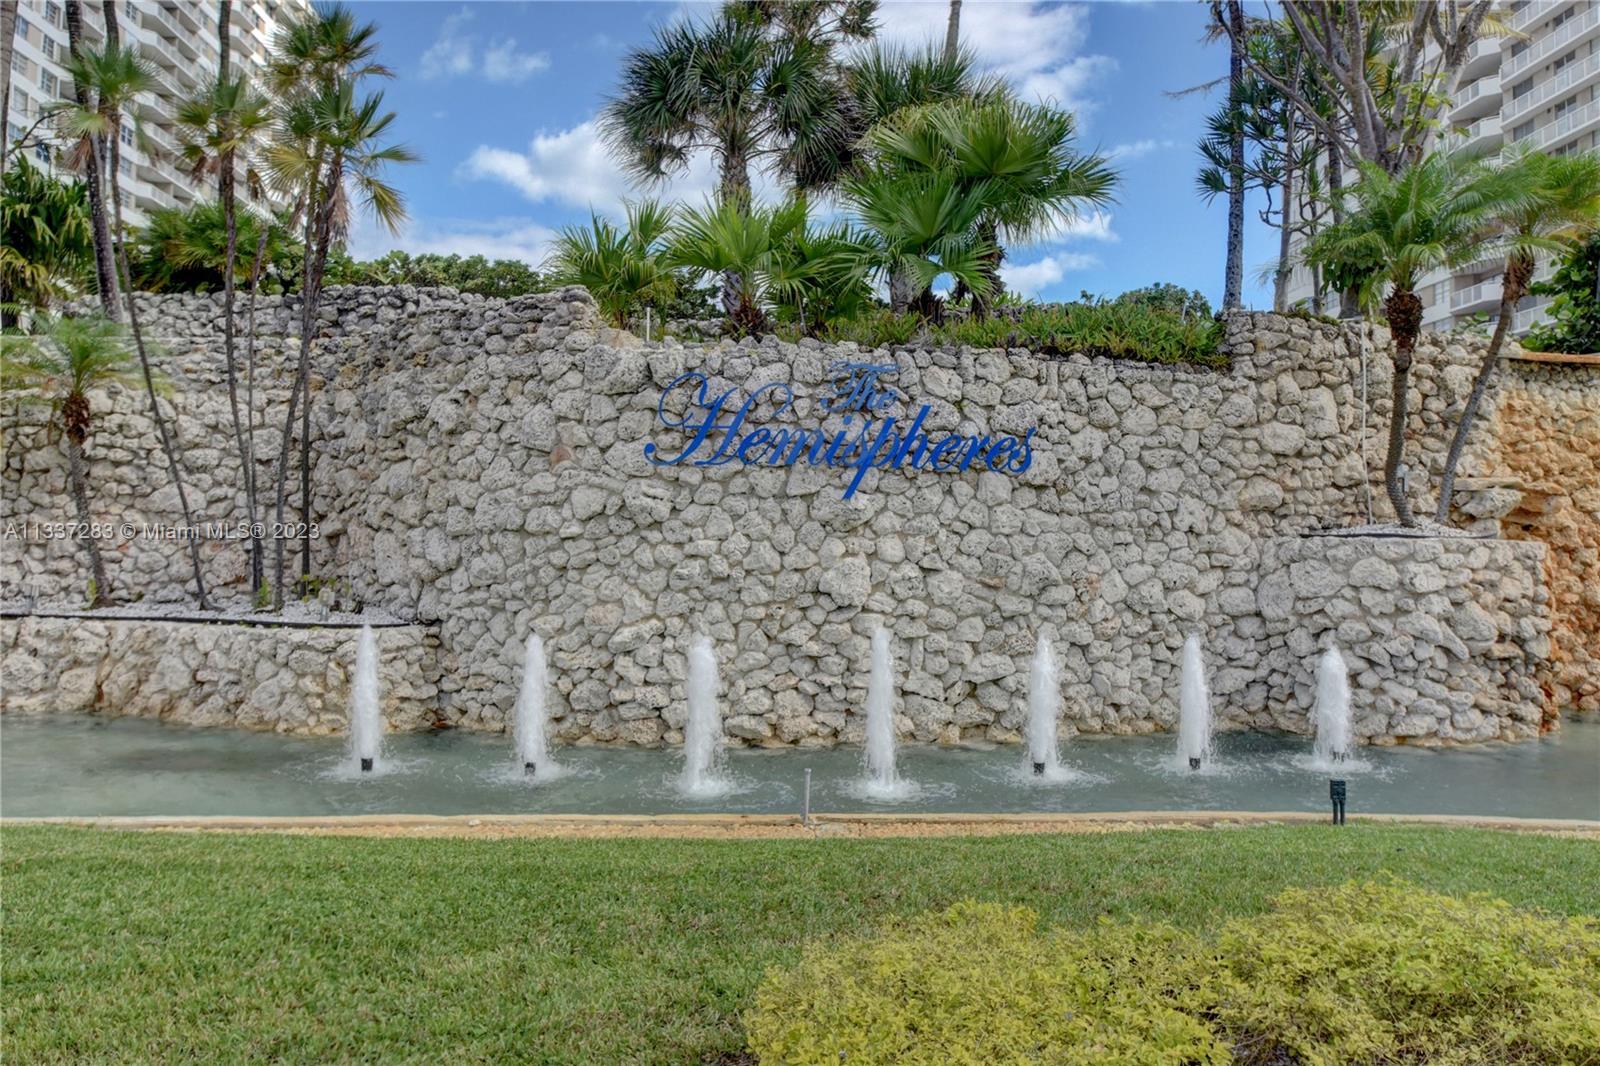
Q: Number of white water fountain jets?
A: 7